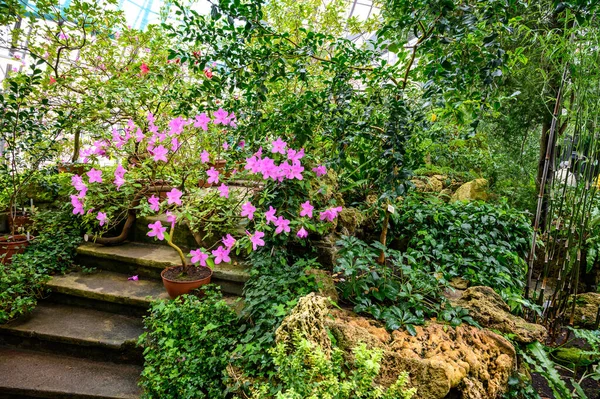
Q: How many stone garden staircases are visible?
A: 1